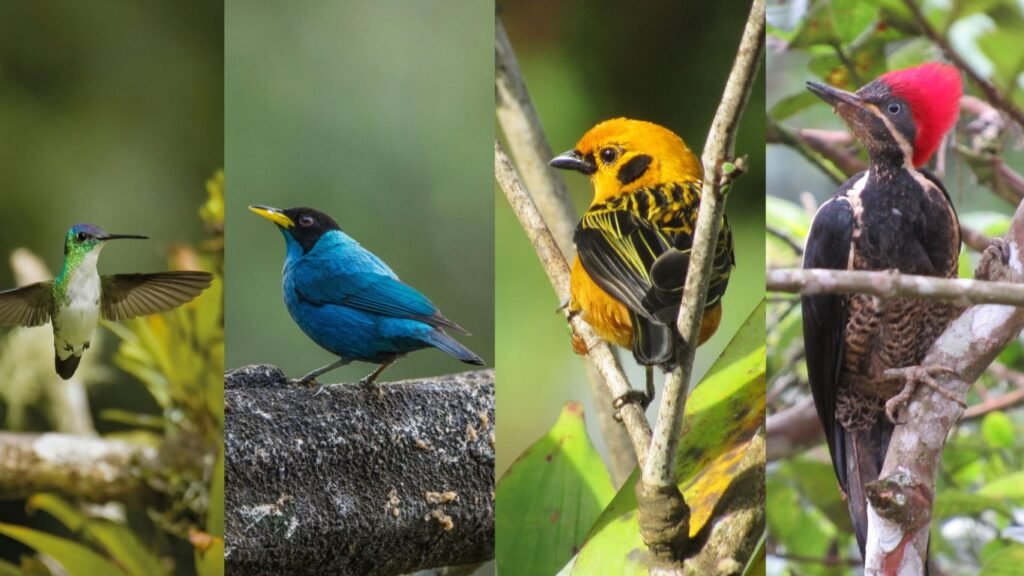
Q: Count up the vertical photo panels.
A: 4